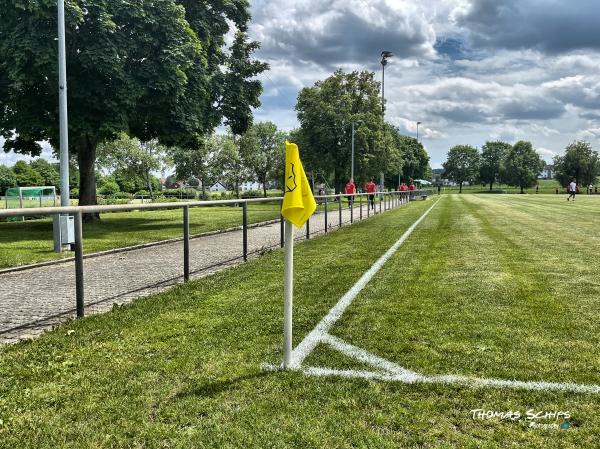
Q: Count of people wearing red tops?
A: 4